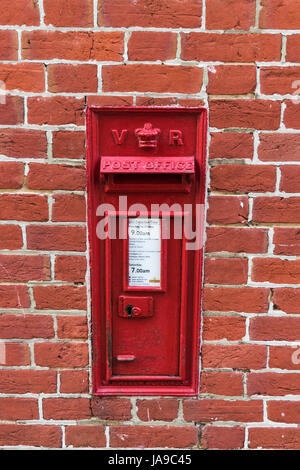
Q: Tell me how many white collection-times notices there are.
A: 1